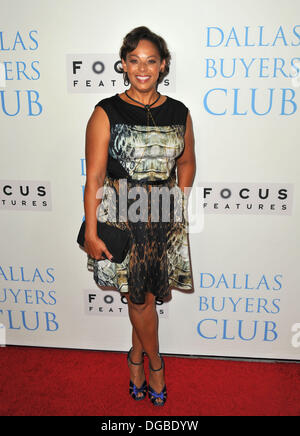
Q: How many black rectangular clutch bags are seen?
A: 1